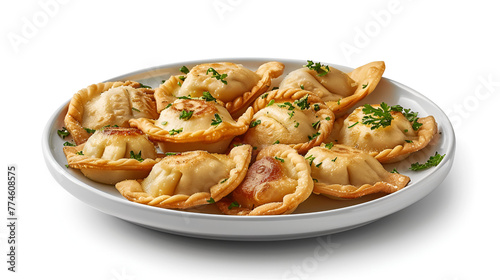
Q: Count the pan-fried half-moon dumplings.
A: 10